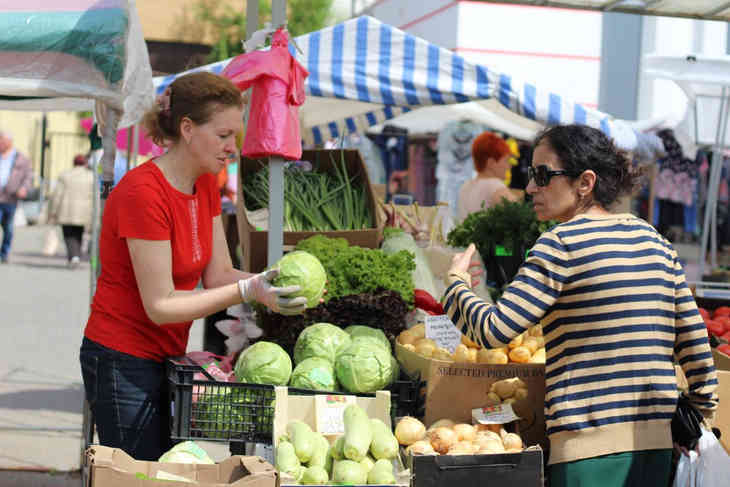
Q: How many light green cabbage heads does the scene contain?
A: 7